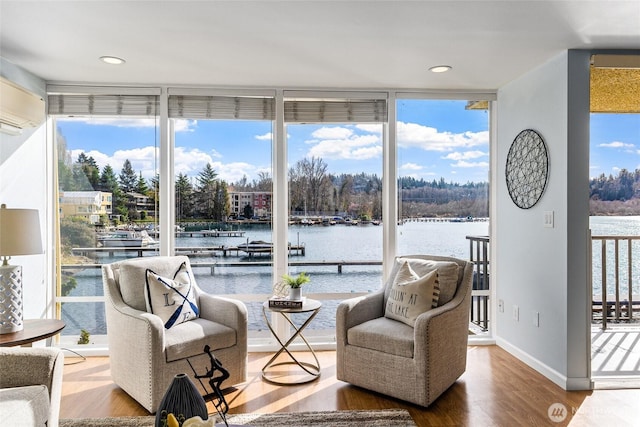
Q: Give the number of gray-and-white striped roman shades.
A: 3